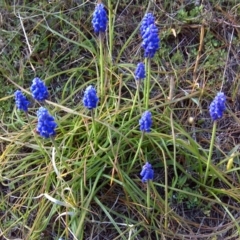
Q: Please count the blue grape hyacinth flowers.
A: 11